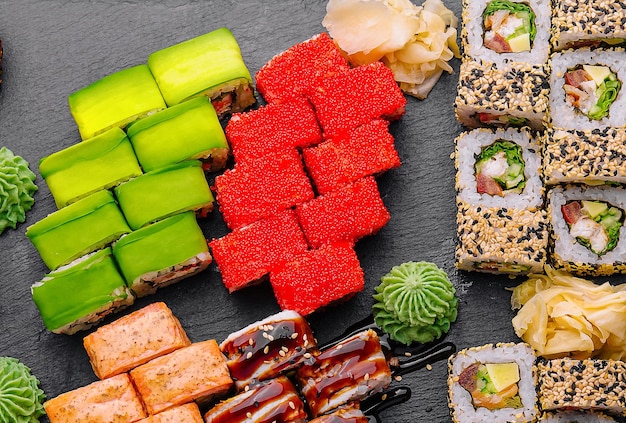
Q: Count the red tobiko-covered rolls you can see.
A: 8